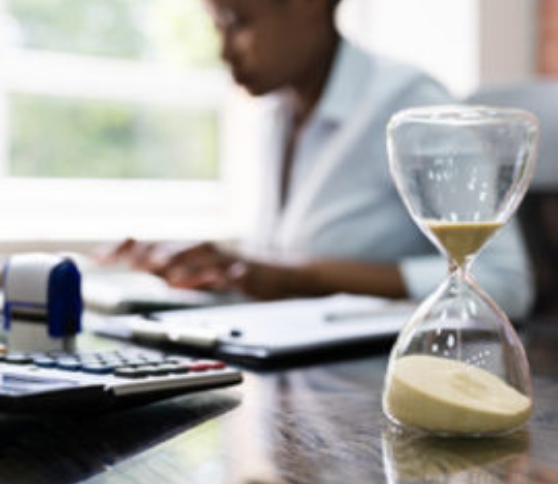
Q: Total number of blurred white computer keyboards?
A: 1